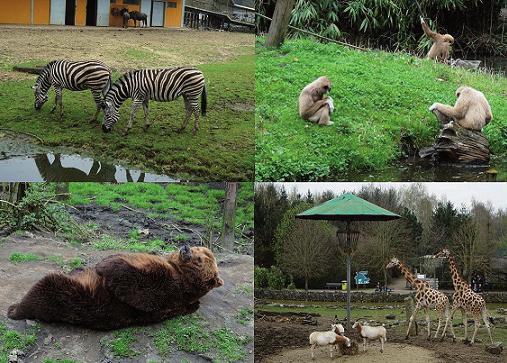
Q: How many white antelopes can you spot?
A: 3